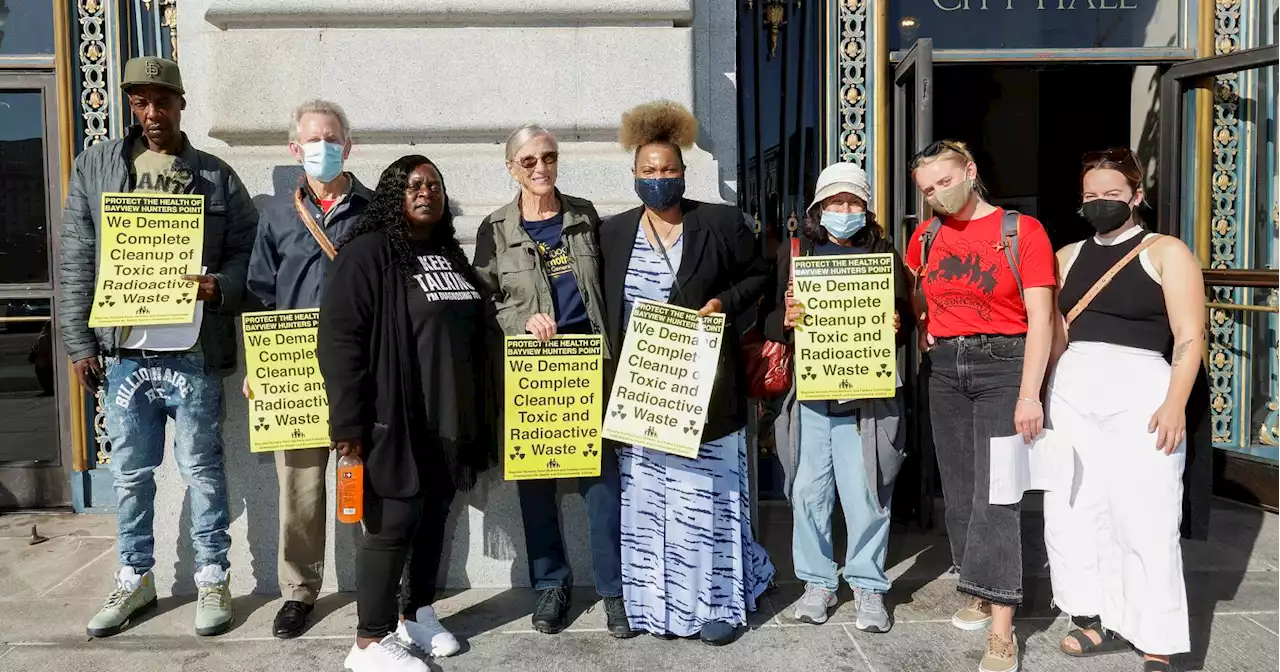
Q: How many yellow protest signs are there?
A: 5